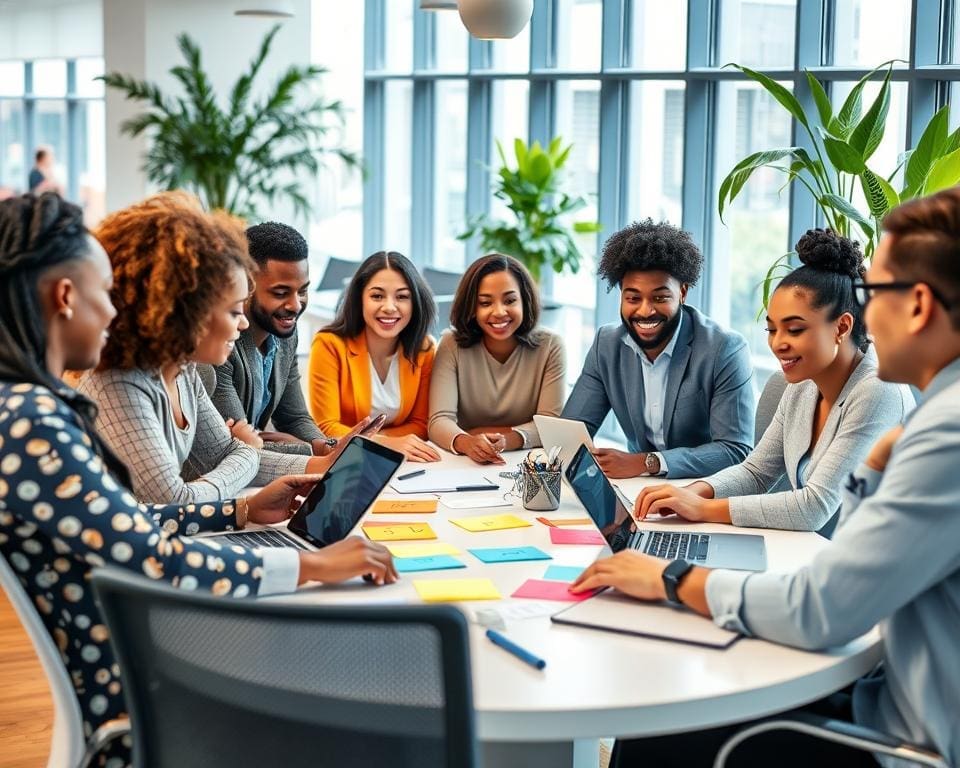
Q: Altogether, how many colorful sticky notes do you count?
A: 11